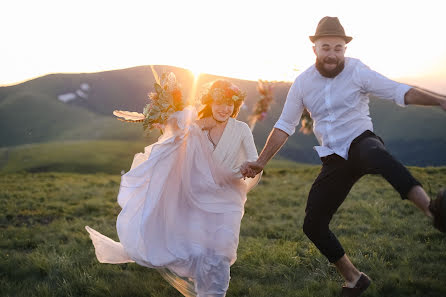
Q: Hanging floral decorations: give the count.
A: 2